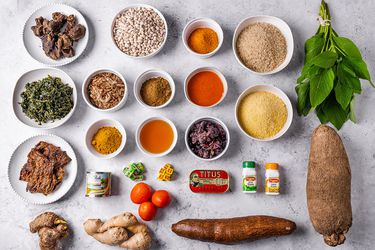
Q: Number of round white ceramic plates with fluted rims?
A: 2